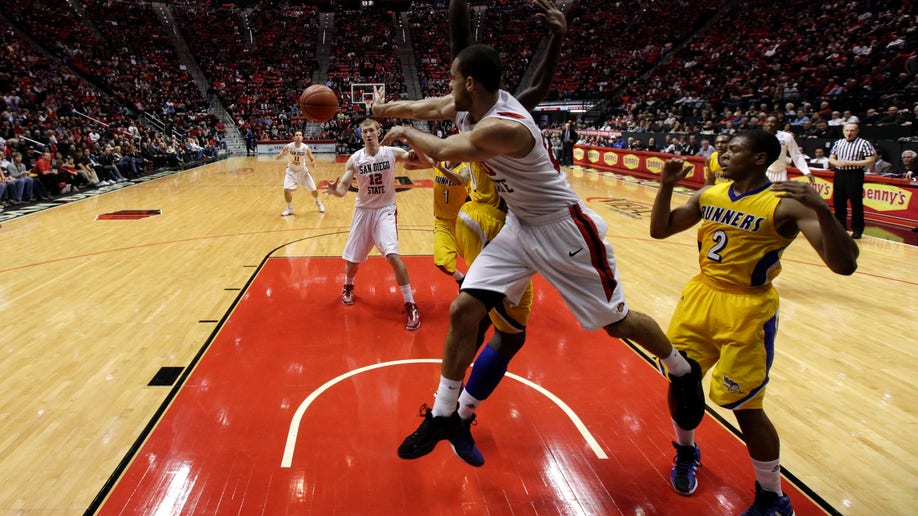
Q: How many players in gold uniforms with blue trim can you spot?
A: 4